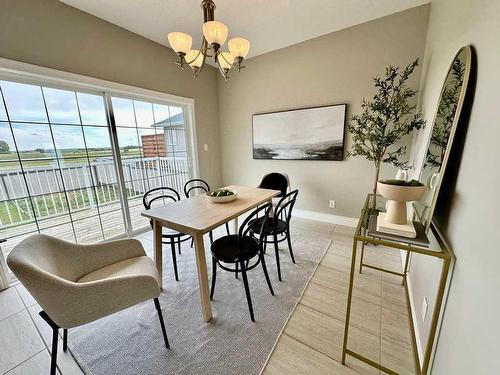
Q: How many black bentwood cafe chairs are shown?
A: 4